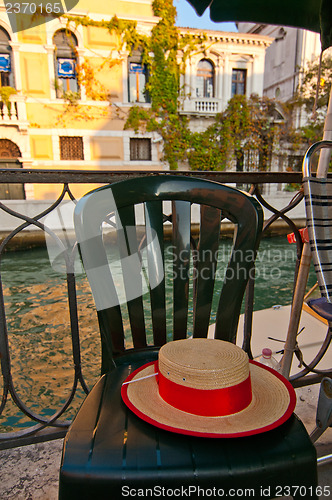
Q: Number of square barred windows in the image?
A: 2